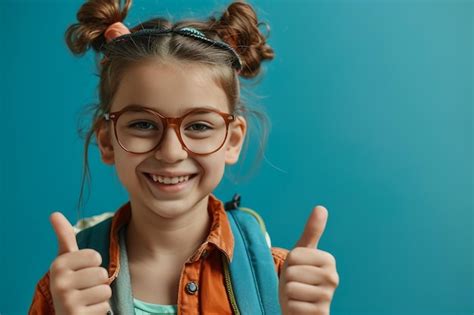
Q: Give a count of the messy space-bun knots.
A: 2